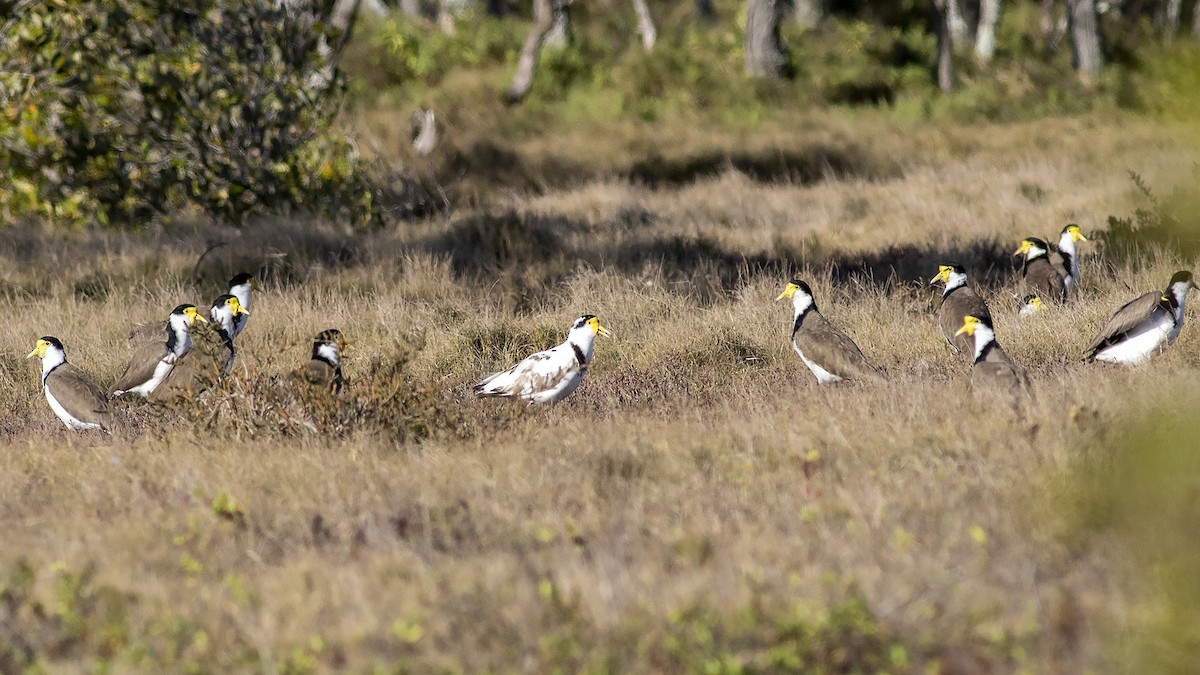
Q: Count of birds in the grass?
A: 13